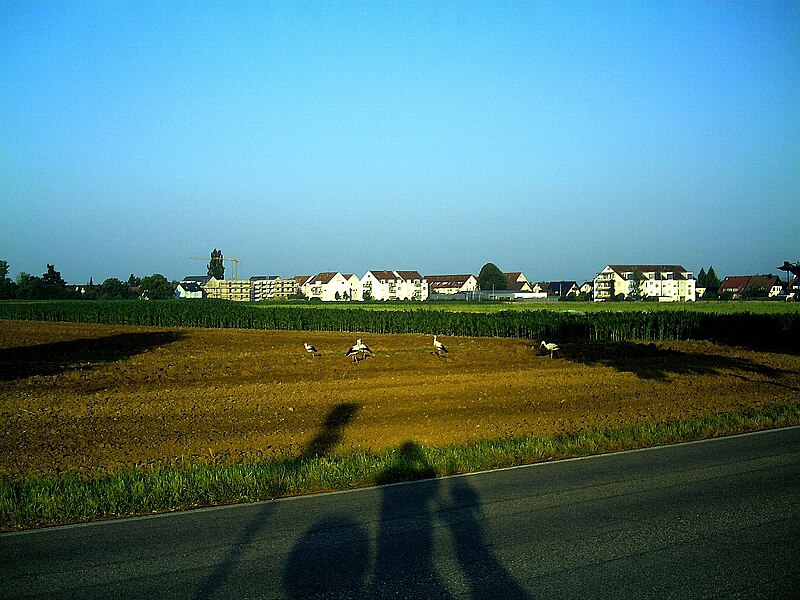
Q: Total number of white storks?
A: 5